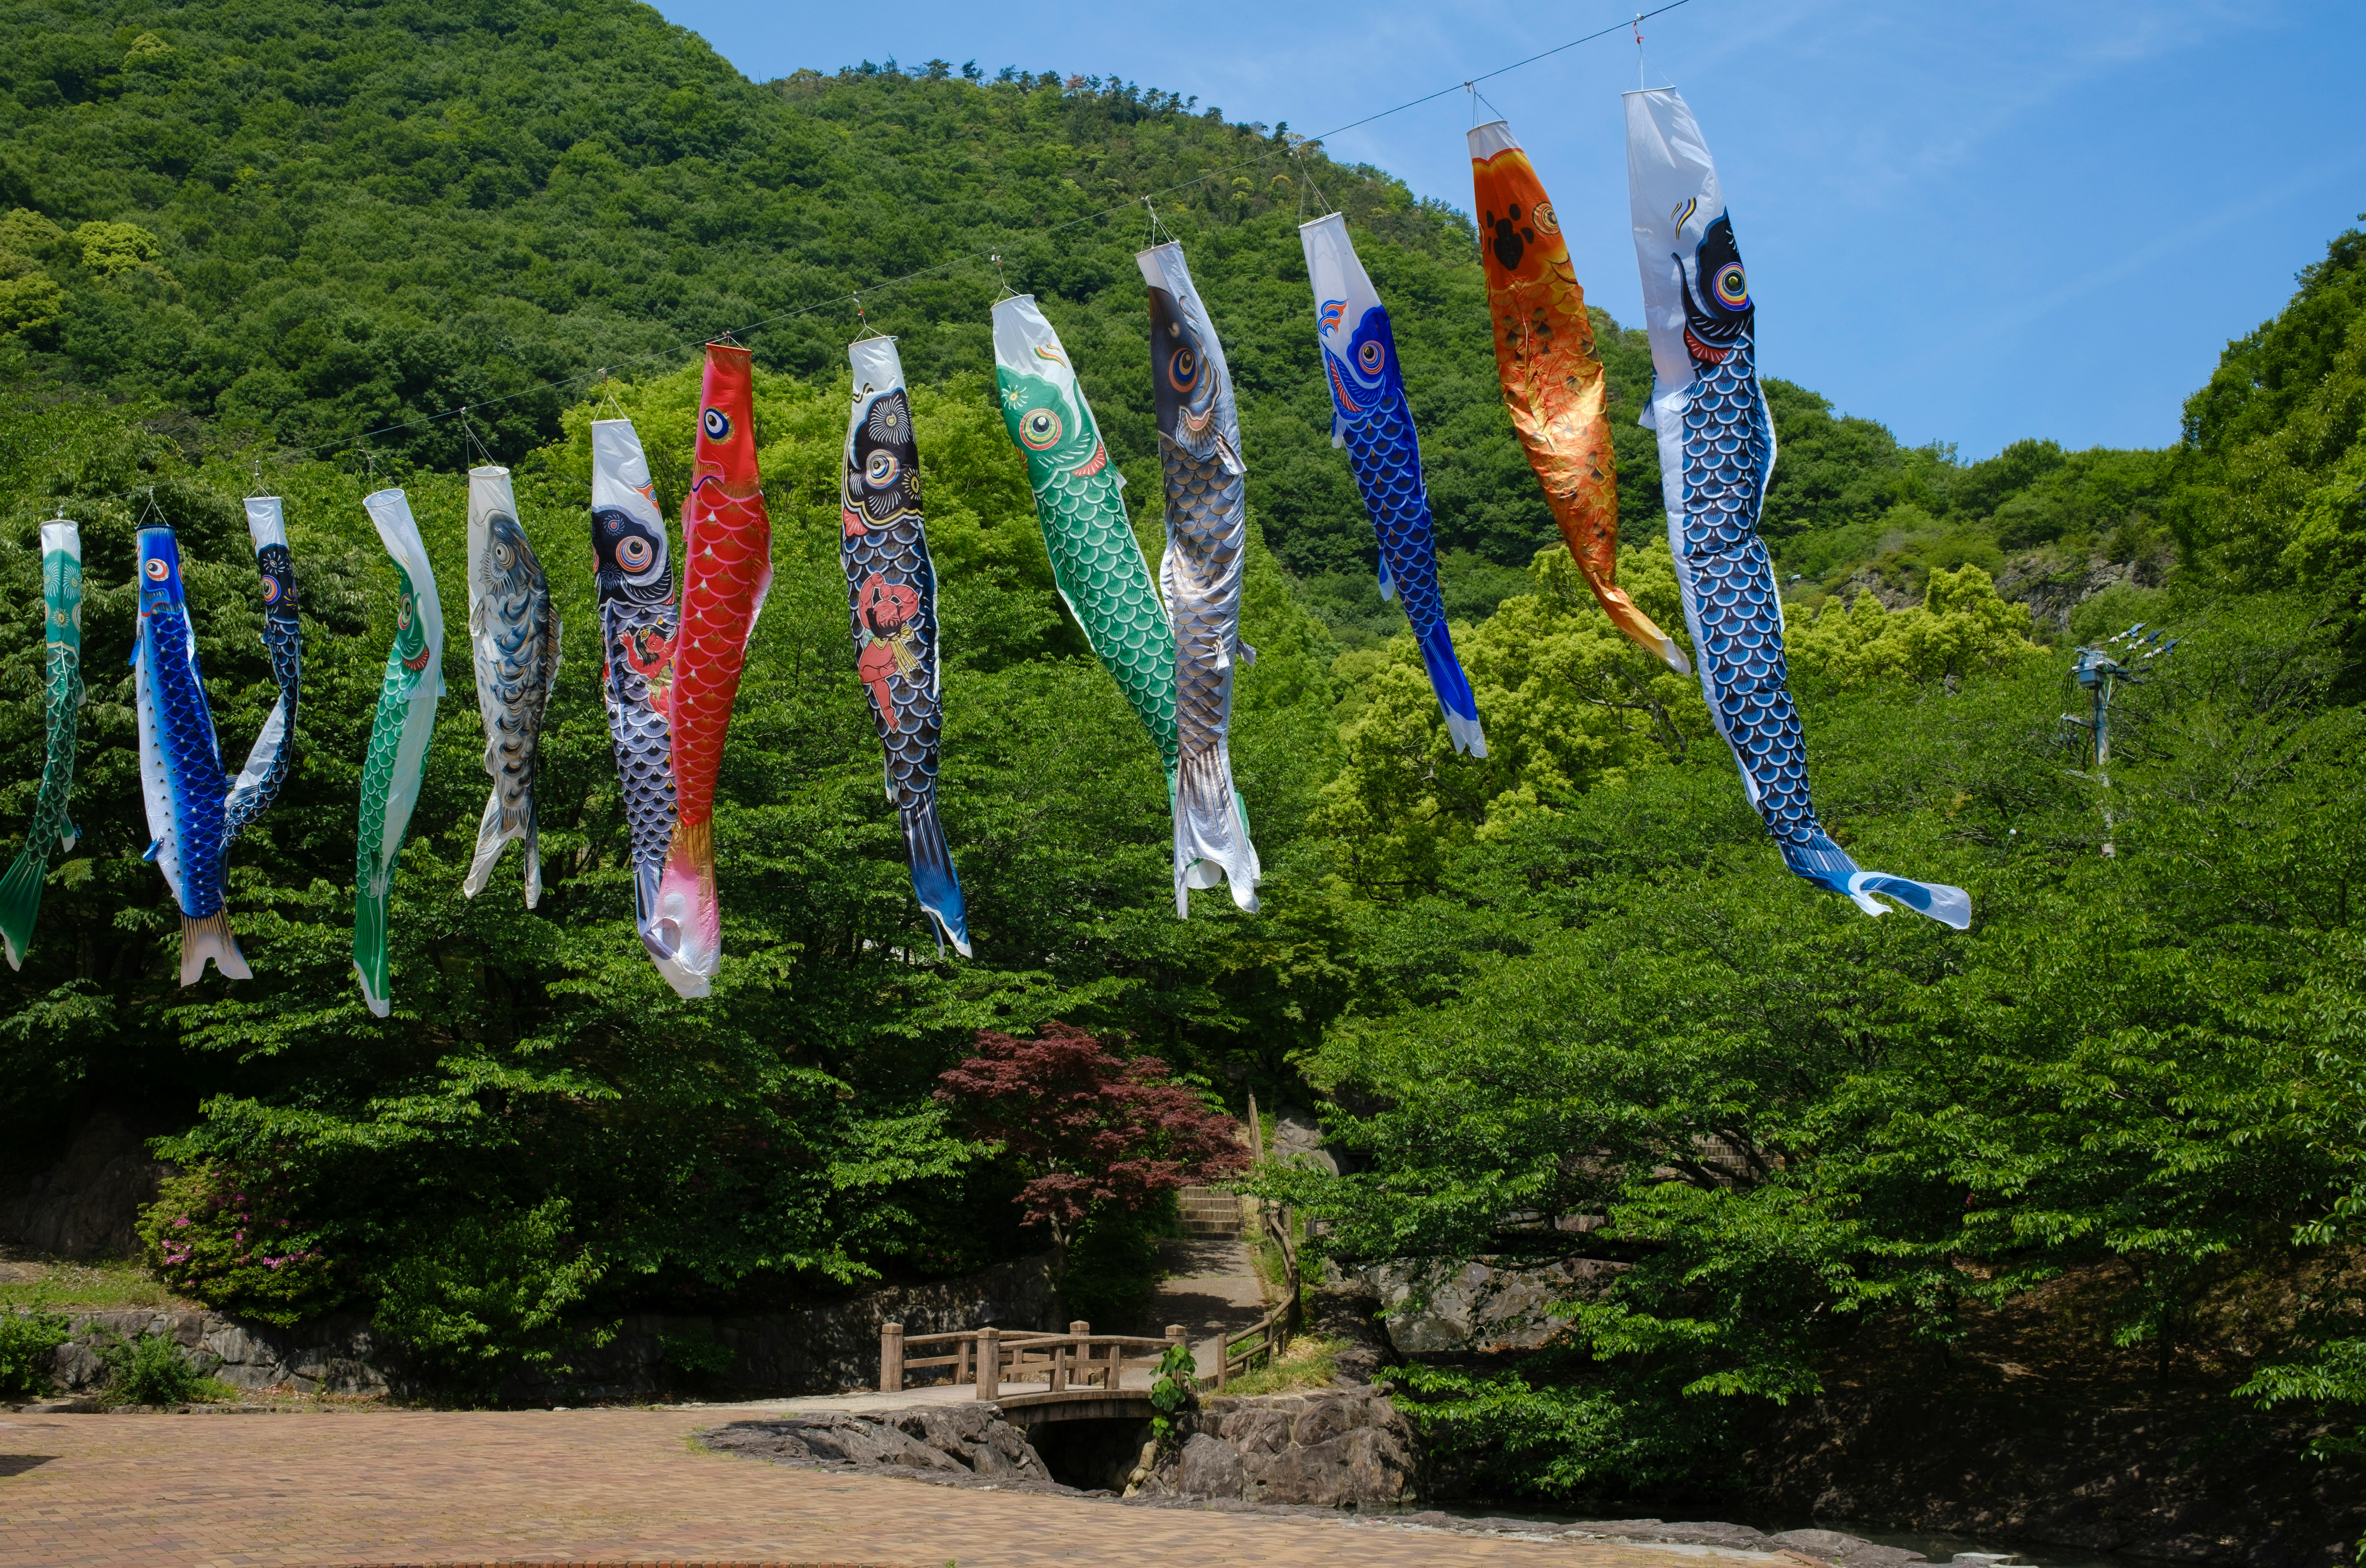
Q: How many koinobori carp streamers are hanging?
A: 13